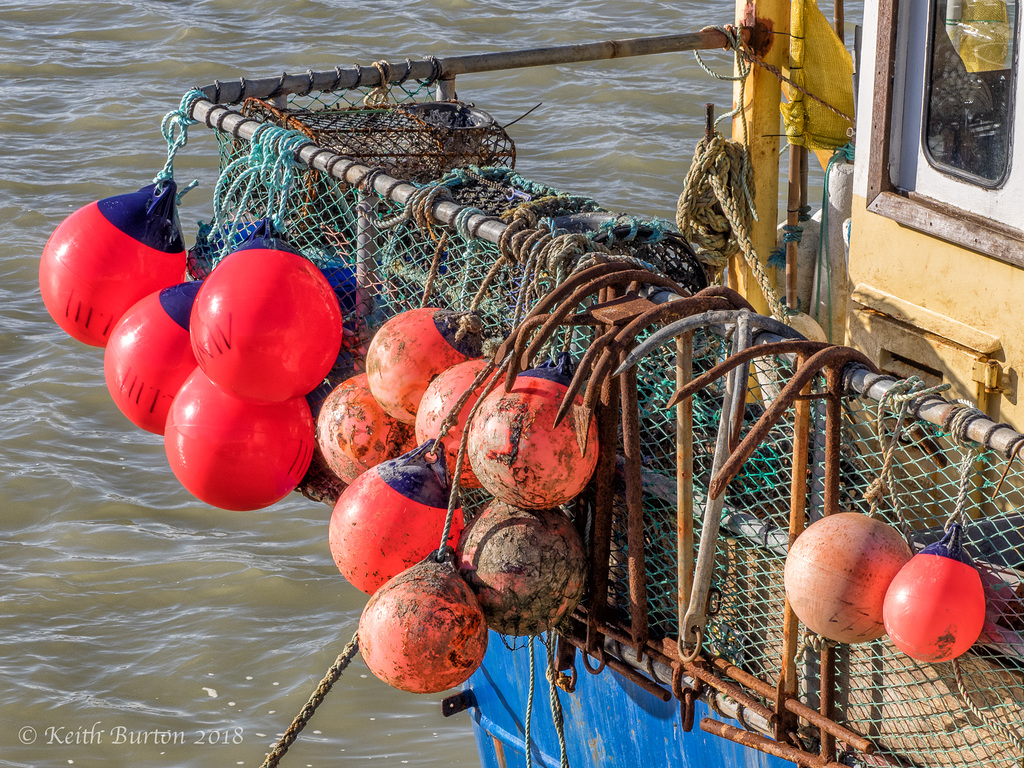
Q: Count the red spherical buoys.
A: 13